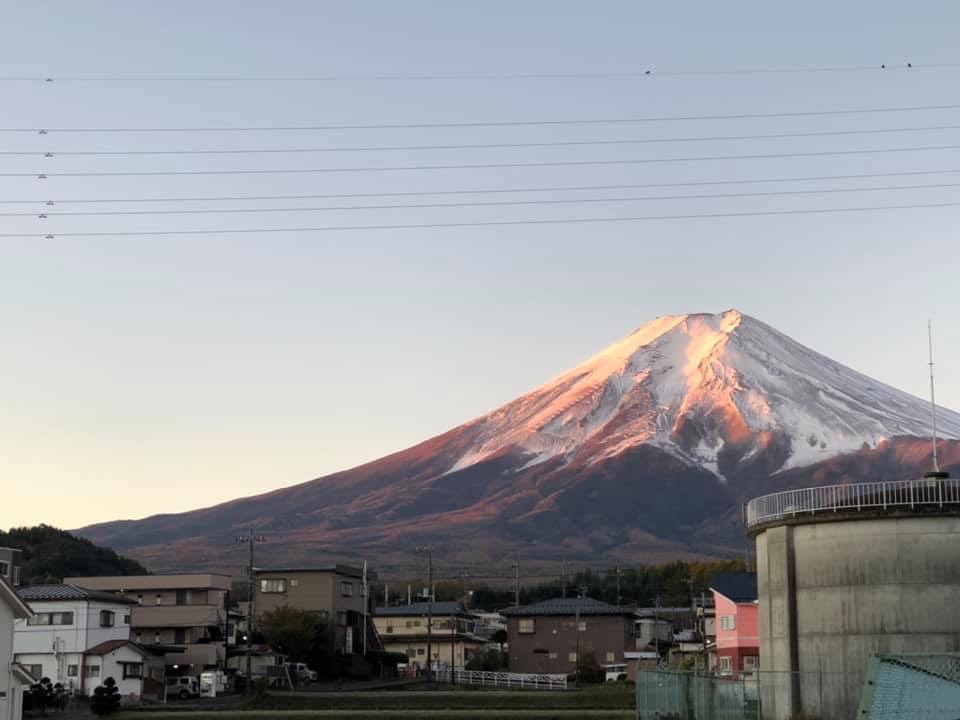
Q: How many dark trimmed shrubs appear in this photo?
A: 2